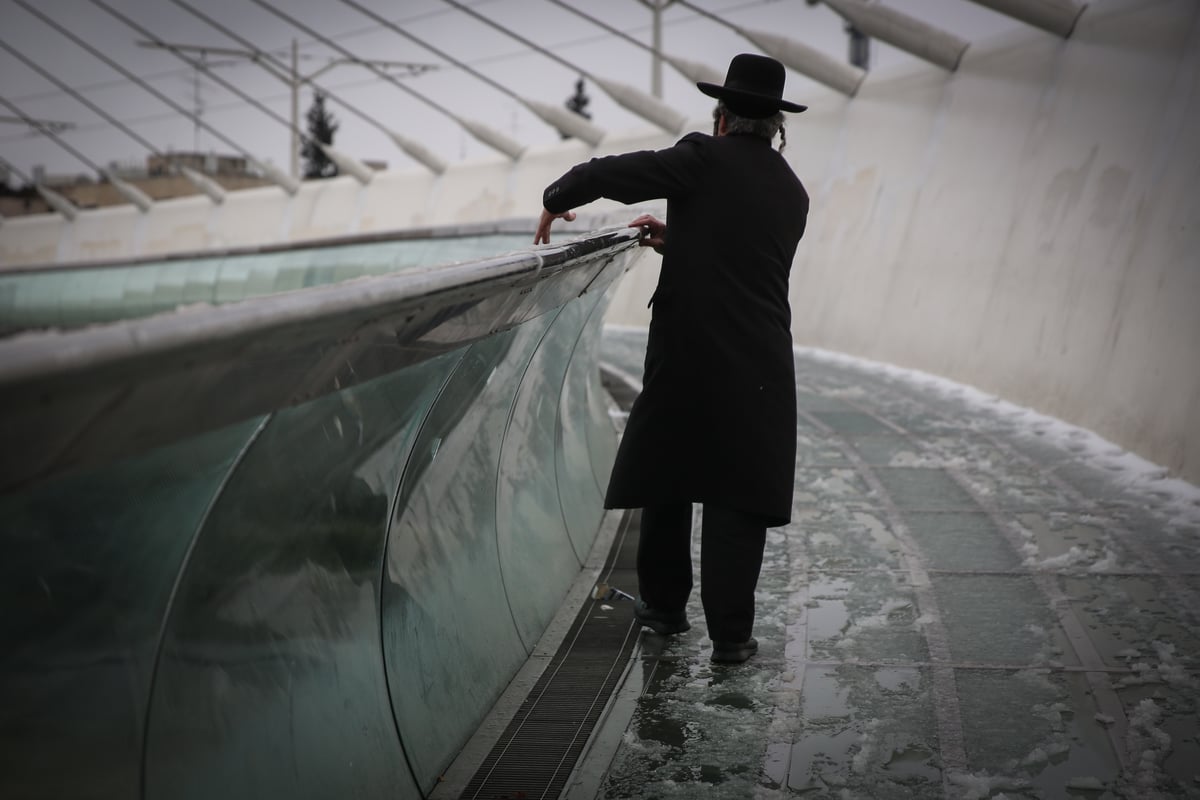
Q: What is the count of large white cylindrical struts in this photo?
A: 13